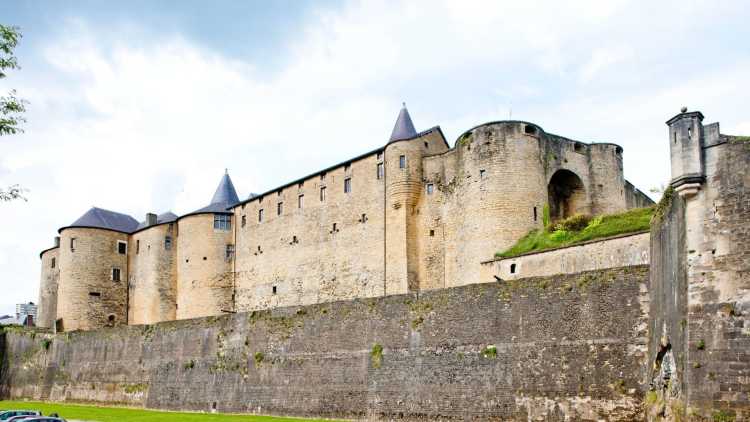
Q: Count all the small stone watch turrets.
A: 1